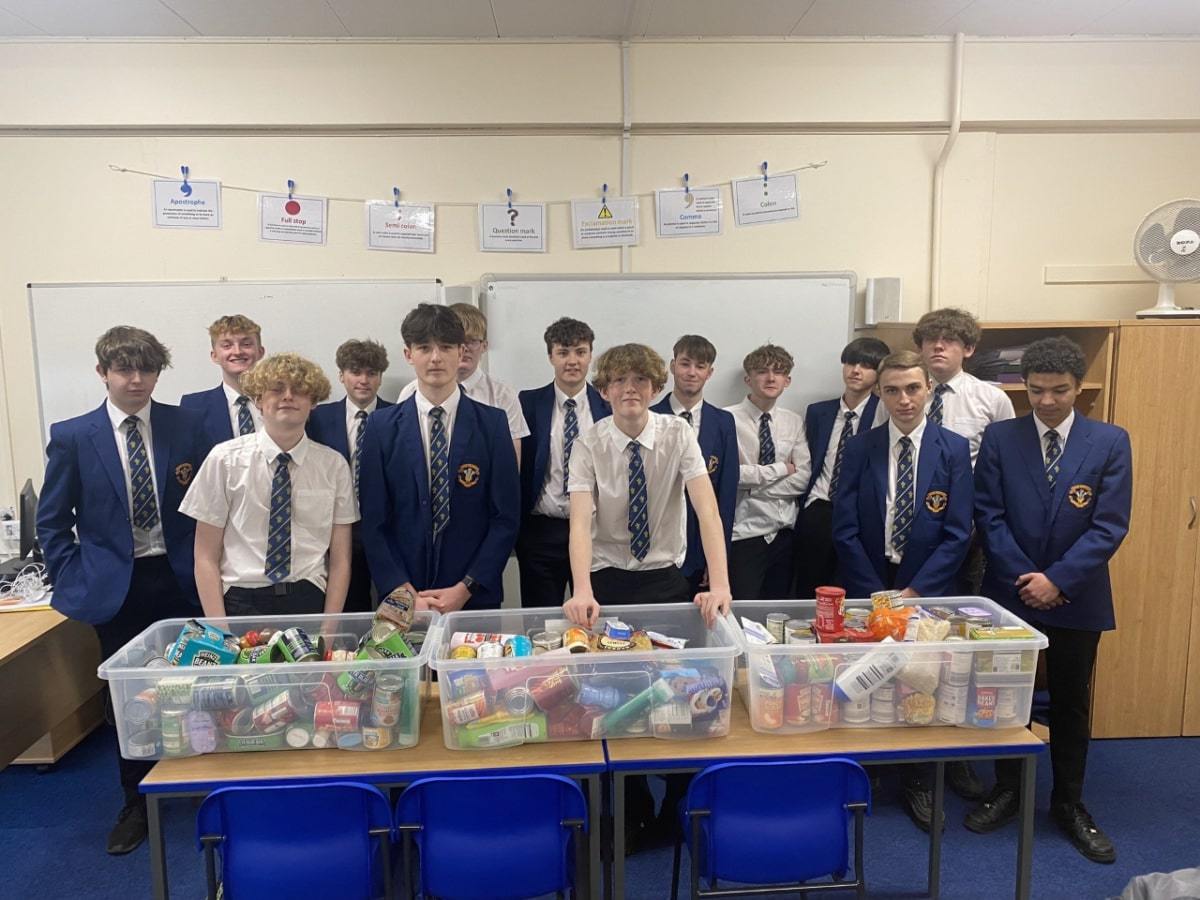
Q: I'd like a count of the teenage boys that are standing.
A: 14